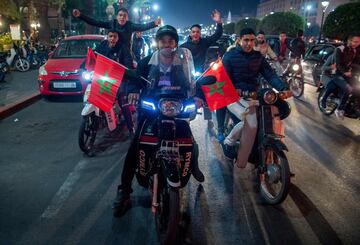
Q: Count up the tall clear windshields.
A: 1